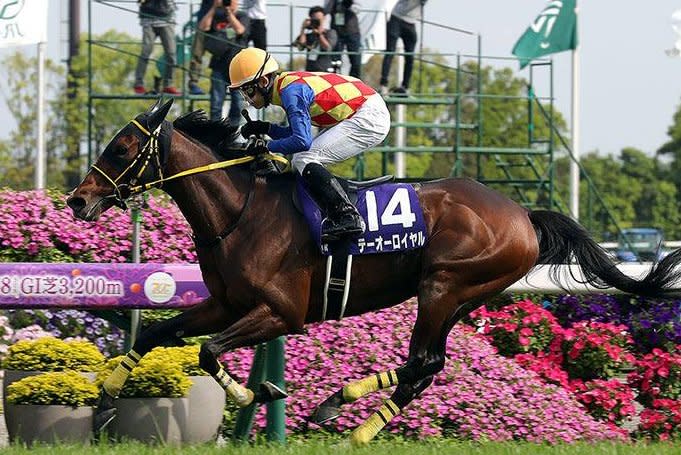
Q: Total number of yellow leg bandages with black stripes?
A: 4